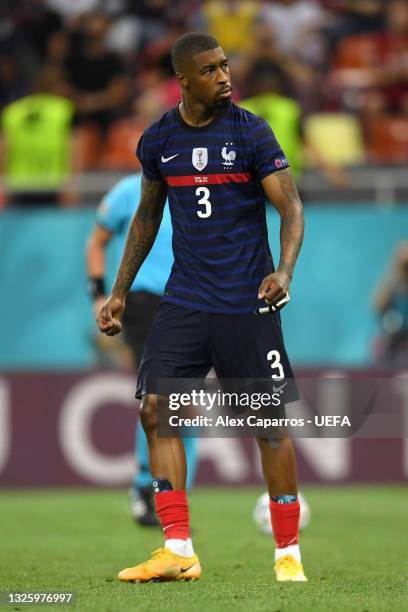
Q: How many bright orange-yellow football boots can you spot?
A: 2